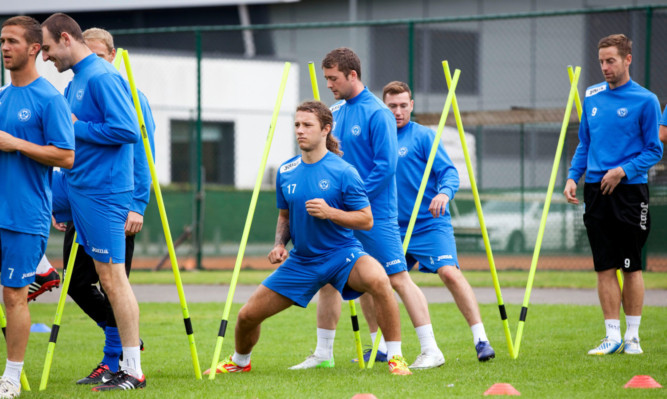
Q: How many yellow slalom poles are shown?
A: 9